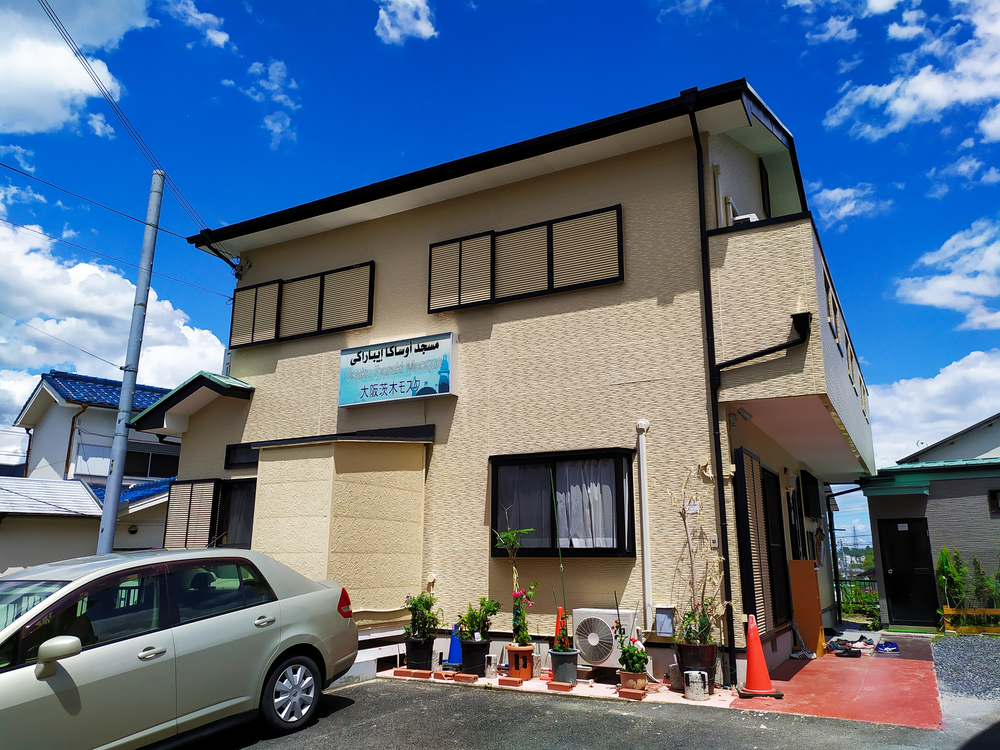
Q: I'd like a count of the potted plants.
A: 6